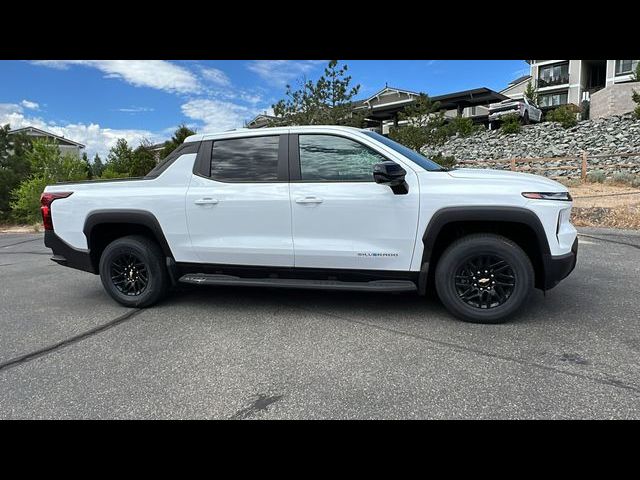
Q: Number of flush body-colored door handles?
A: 2